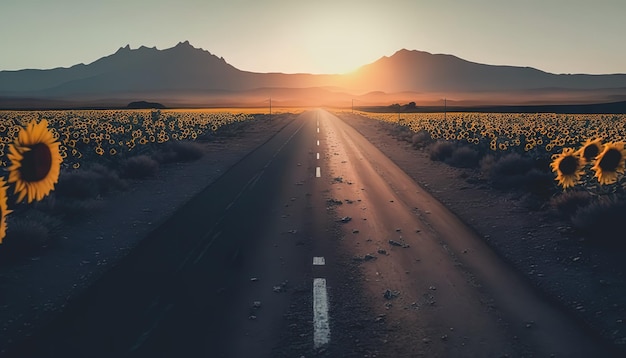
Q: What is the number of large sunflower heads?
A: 5